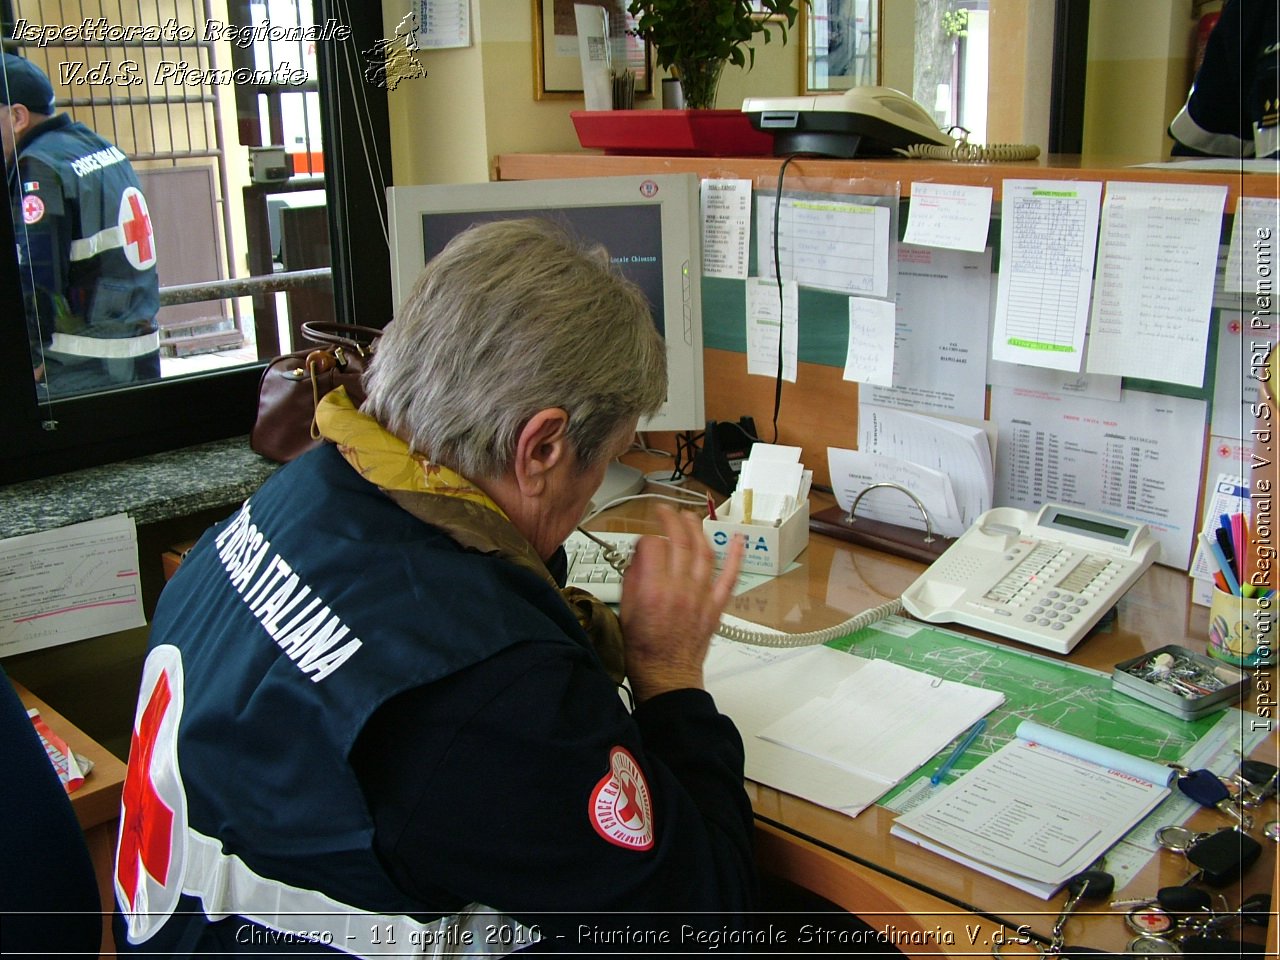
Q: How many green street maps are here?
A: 1